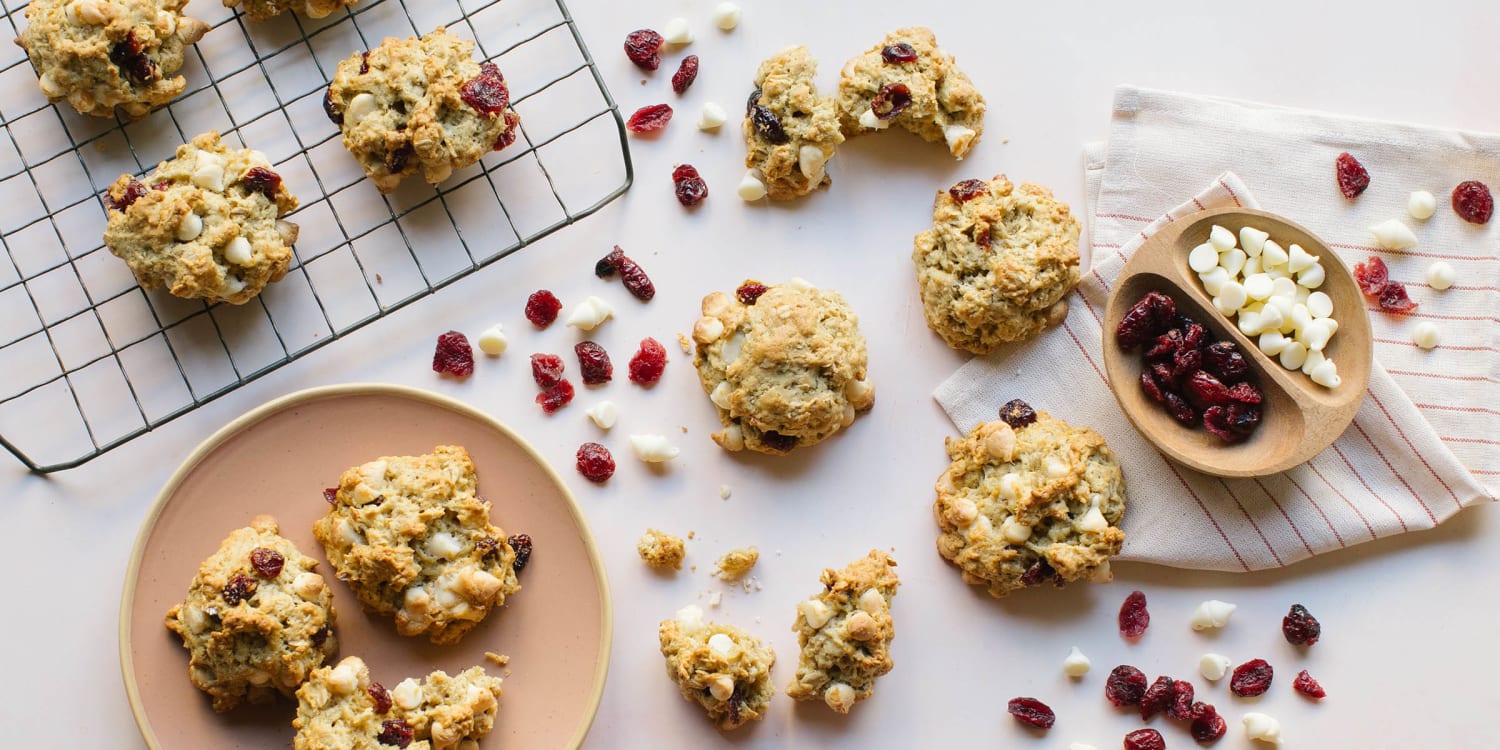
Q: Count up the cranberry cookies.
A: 12